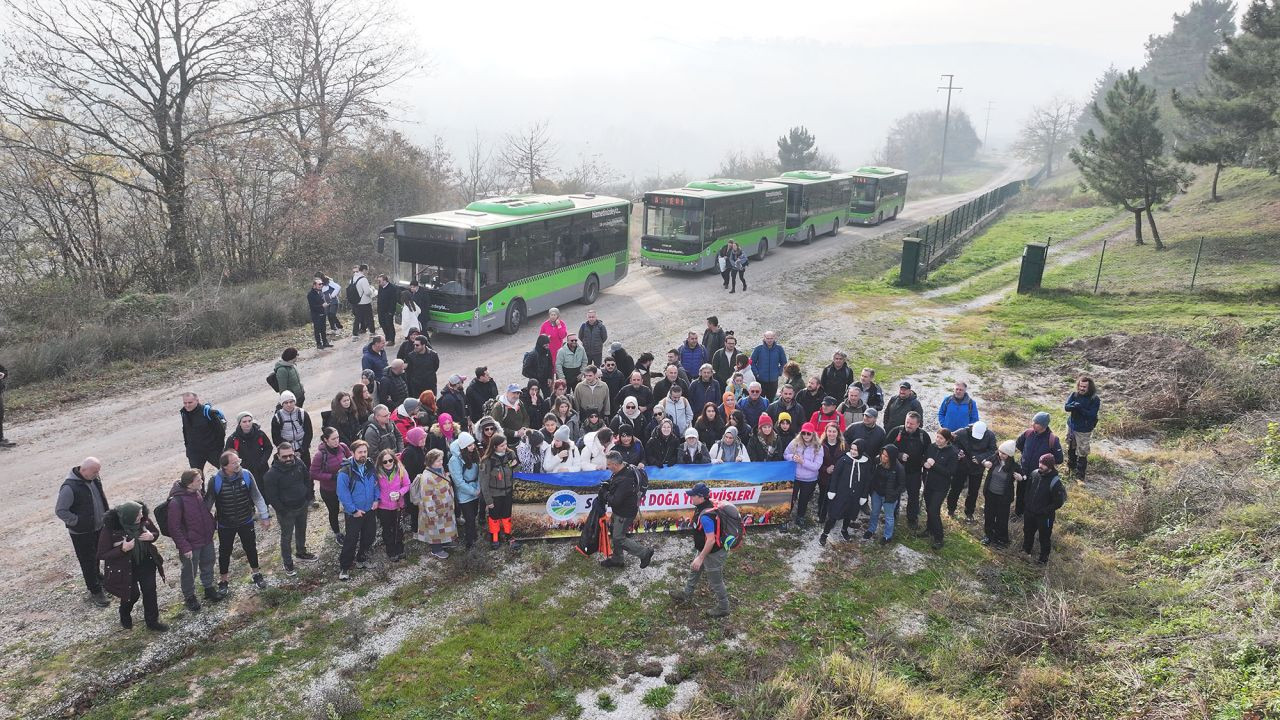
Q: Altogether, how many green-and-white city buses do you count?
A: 4